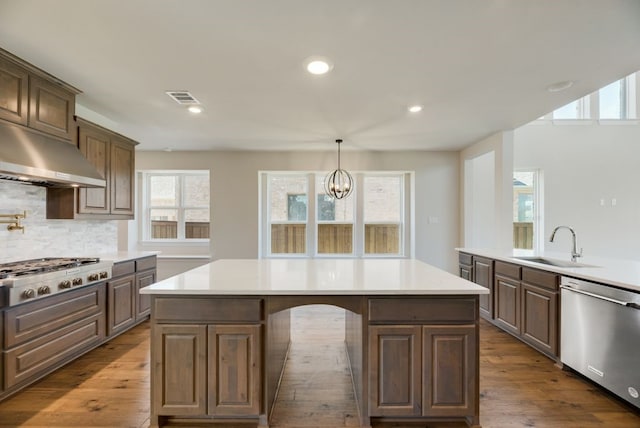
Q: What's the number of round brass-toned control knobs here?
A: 6